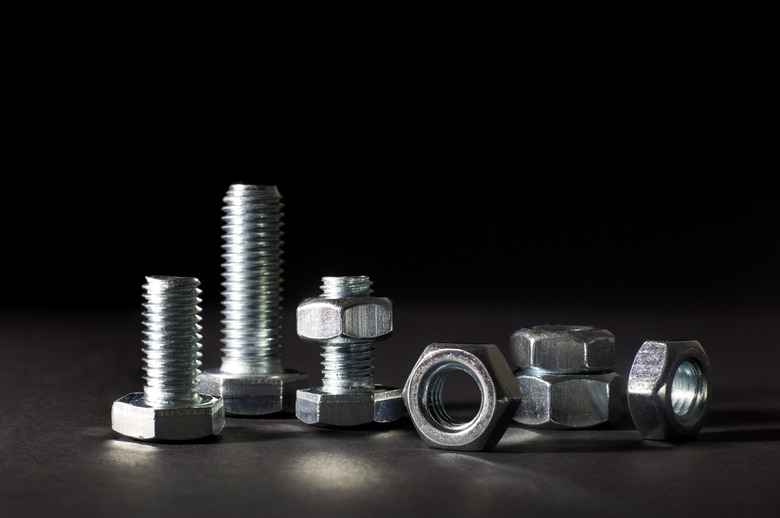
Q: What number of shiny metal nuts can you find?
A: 5